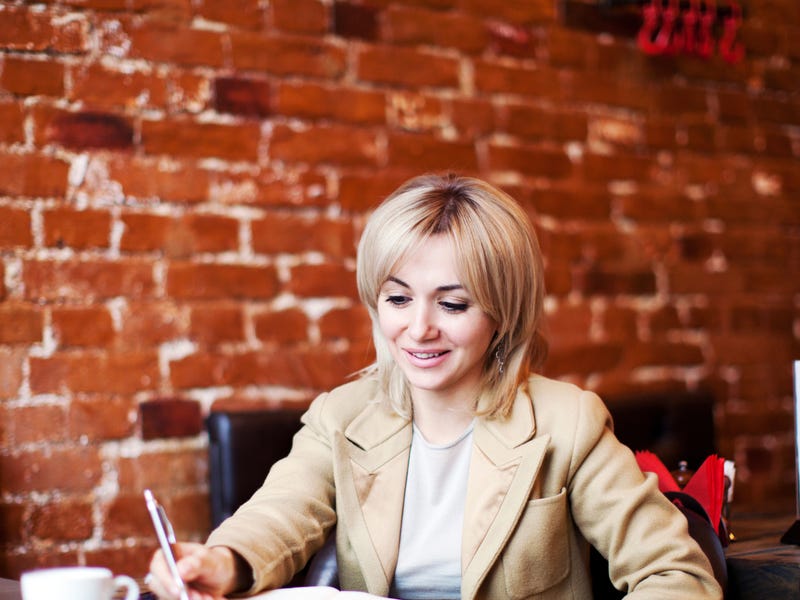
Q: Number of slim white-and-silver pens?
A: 1